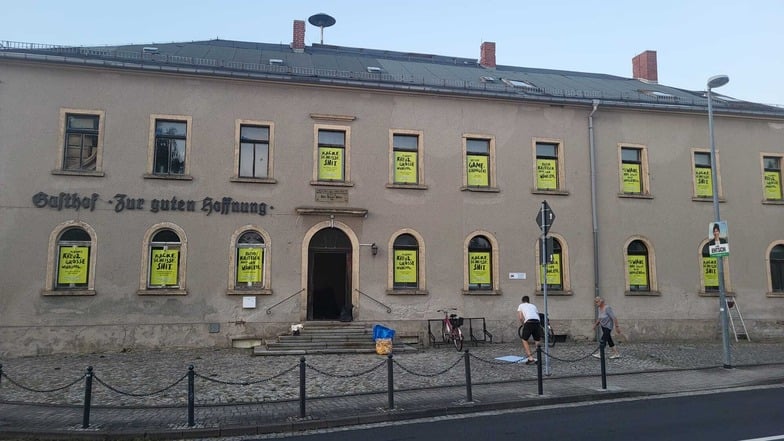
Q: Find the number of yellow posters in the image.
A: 15